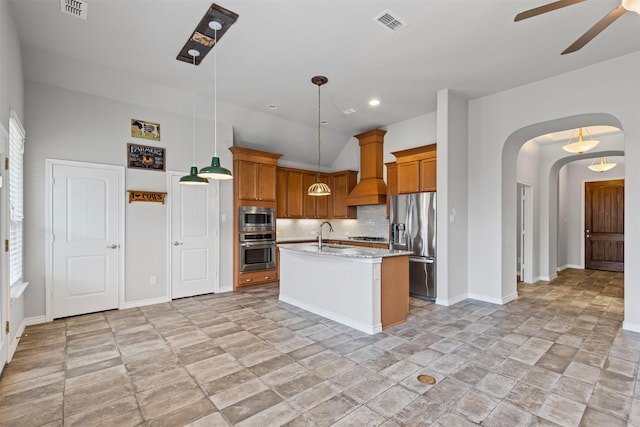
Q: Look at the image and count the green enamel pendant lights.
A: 2